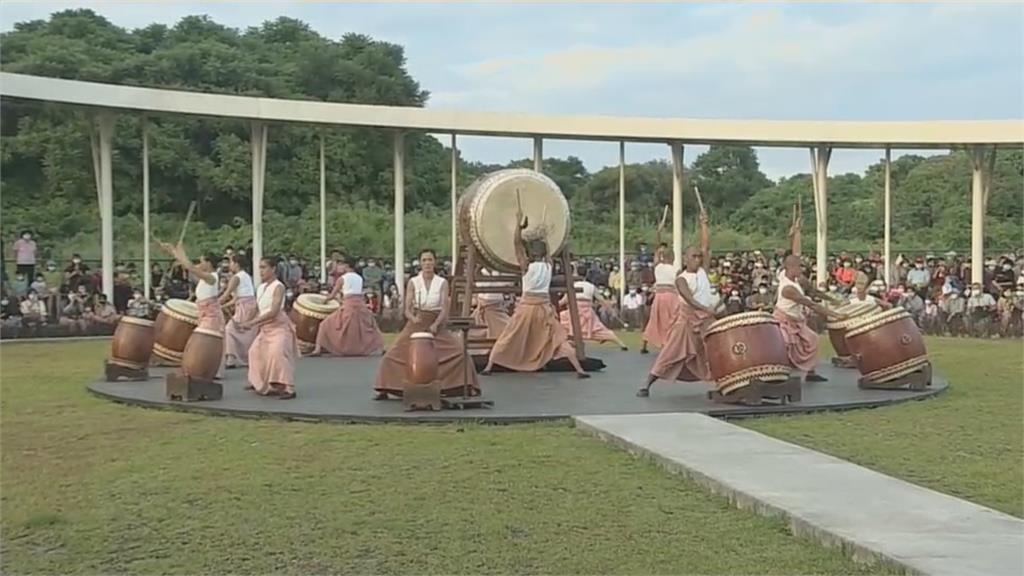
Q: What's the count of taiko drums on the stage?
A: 9